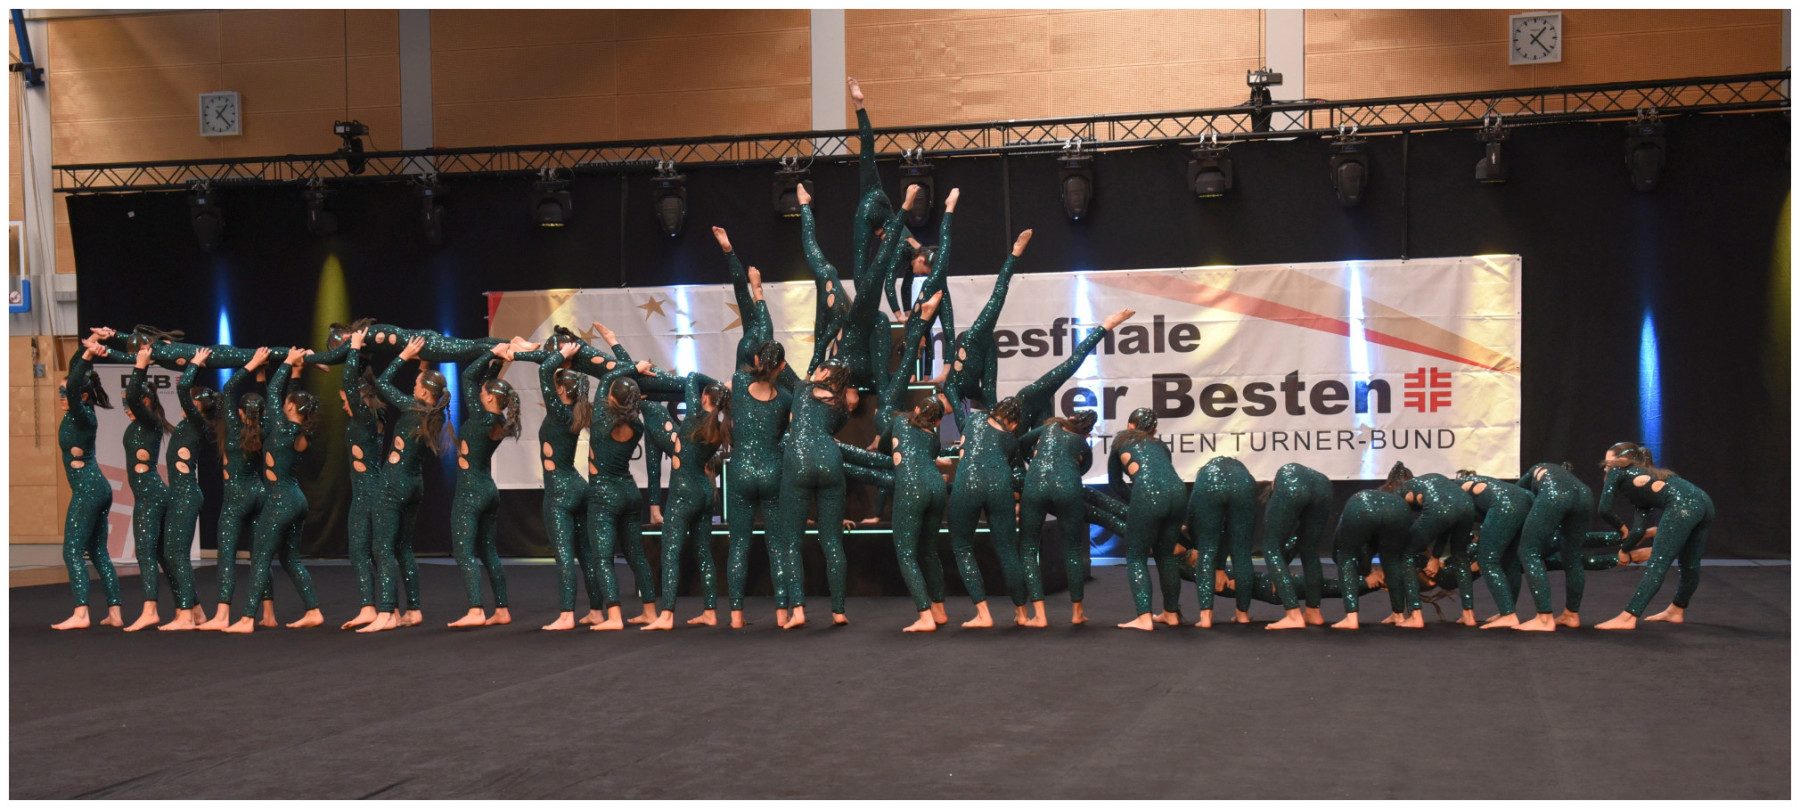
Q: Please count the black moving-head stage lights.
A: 12